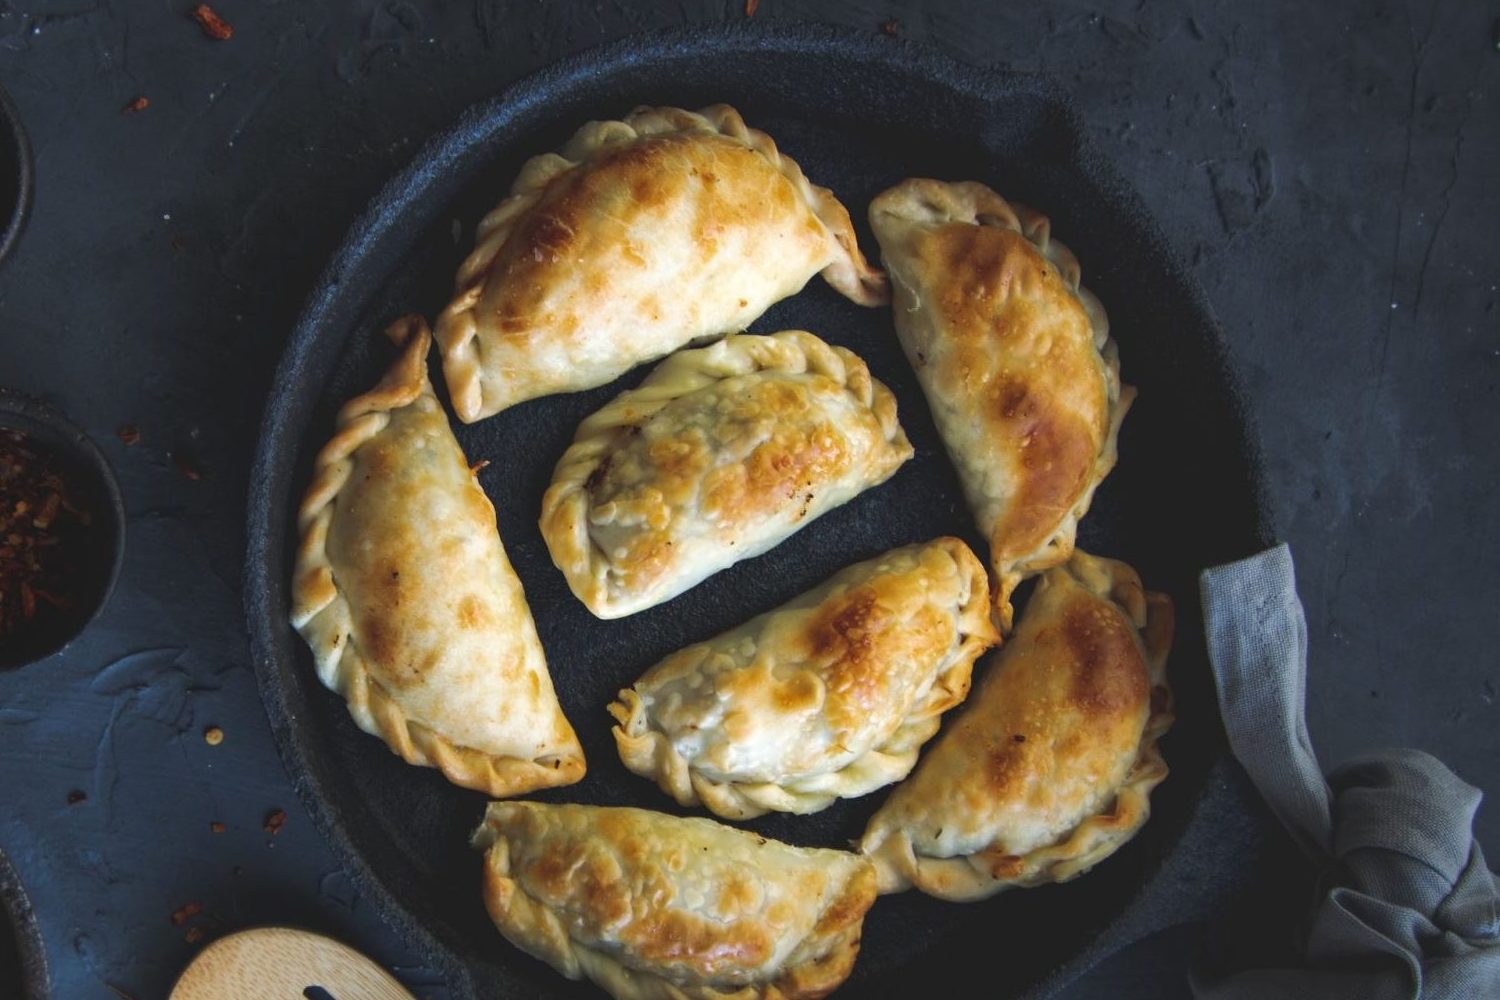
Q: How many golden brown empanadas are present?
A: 7